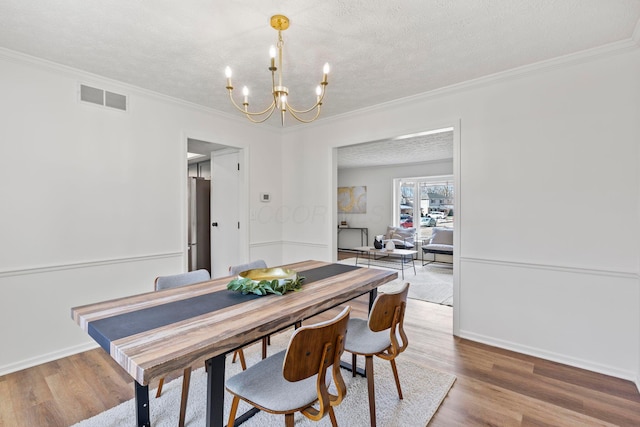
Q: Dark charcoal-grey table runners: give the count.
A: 1